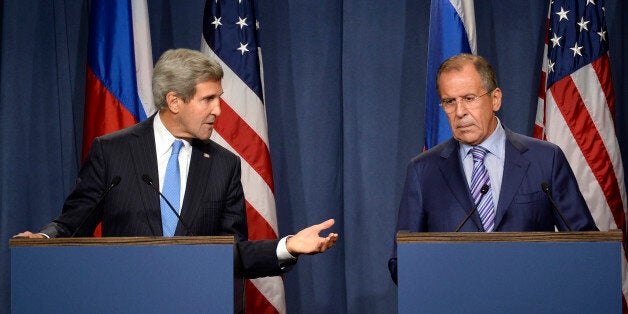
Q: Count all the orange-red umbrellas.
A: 0